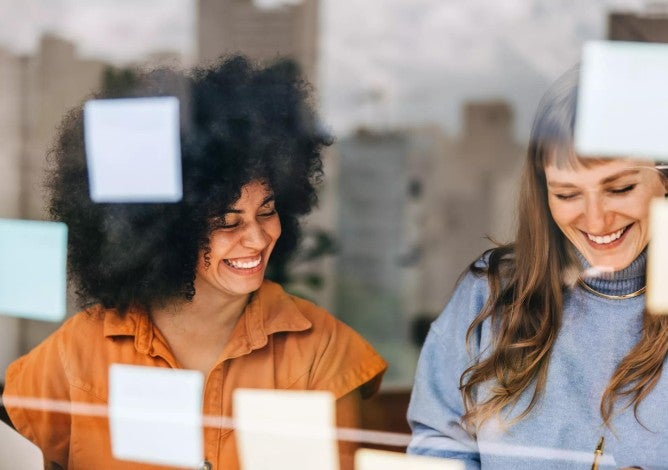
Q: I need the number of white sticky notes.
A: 3